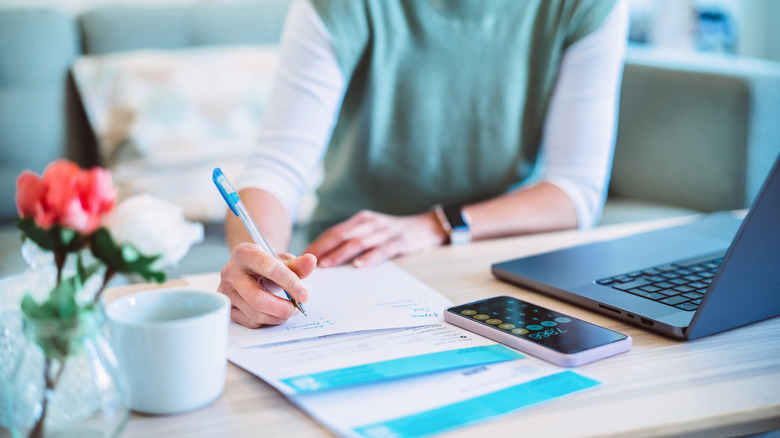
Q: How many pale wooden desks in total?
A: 1